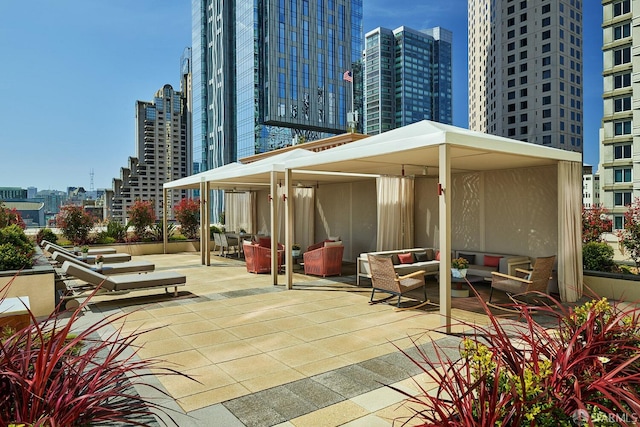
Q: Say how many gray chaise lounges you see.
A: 4